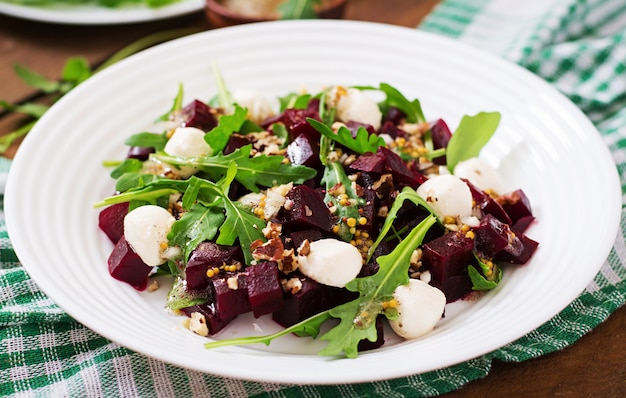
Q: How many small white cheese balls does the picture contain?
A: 8